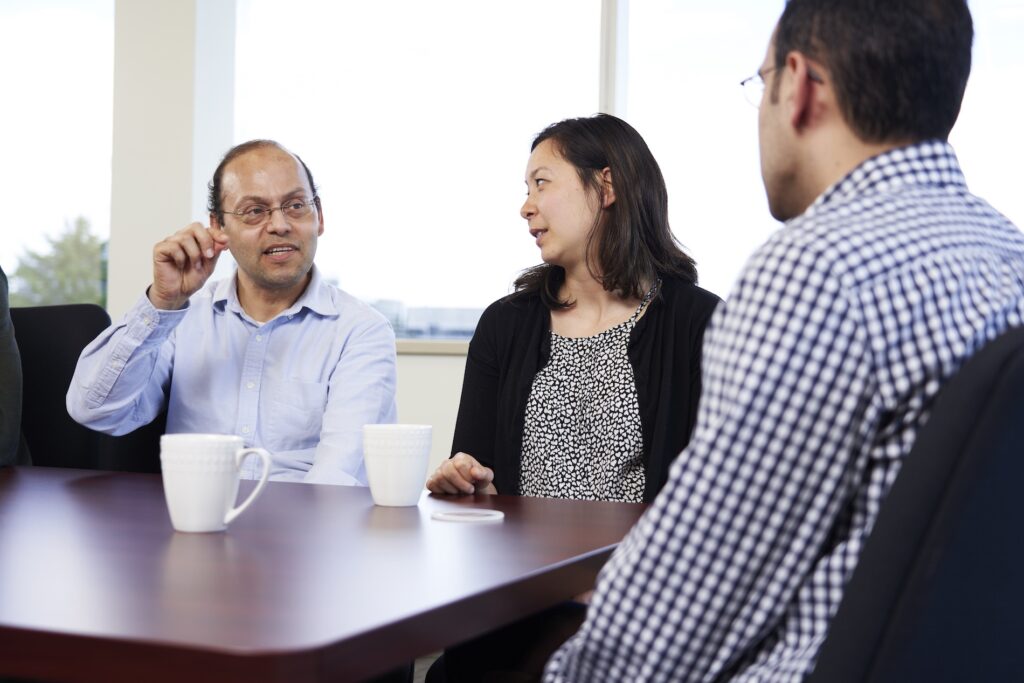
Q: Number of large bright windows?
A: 3